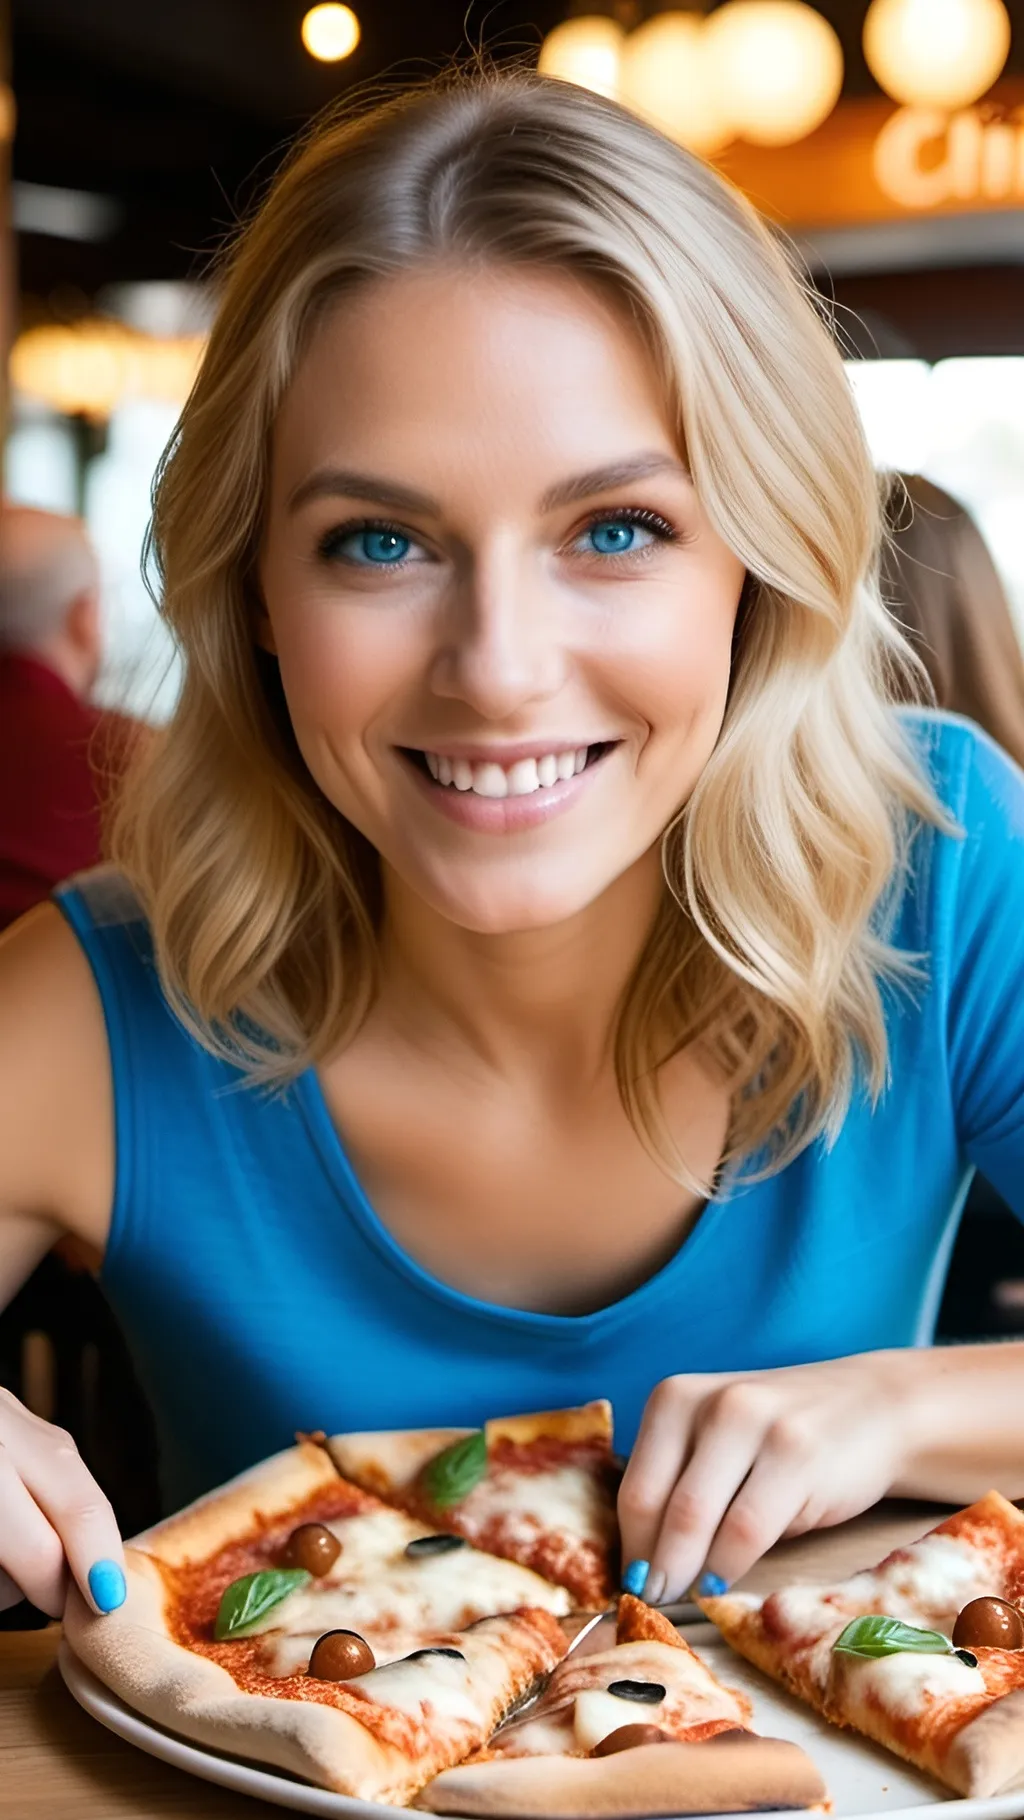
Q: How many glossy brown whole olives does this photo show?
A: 3